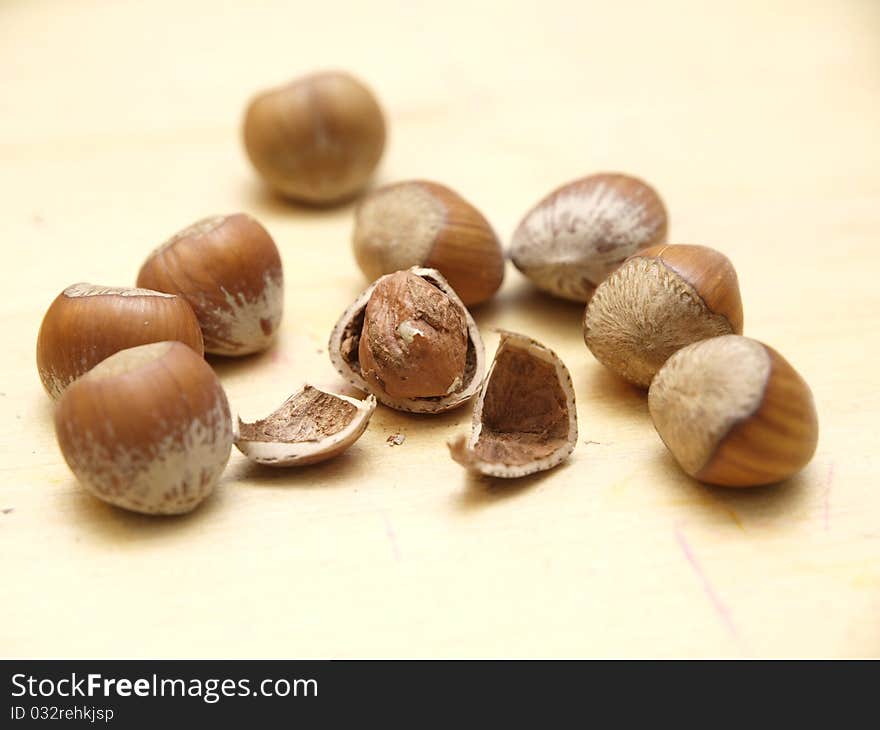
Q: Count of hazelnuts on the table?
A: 9